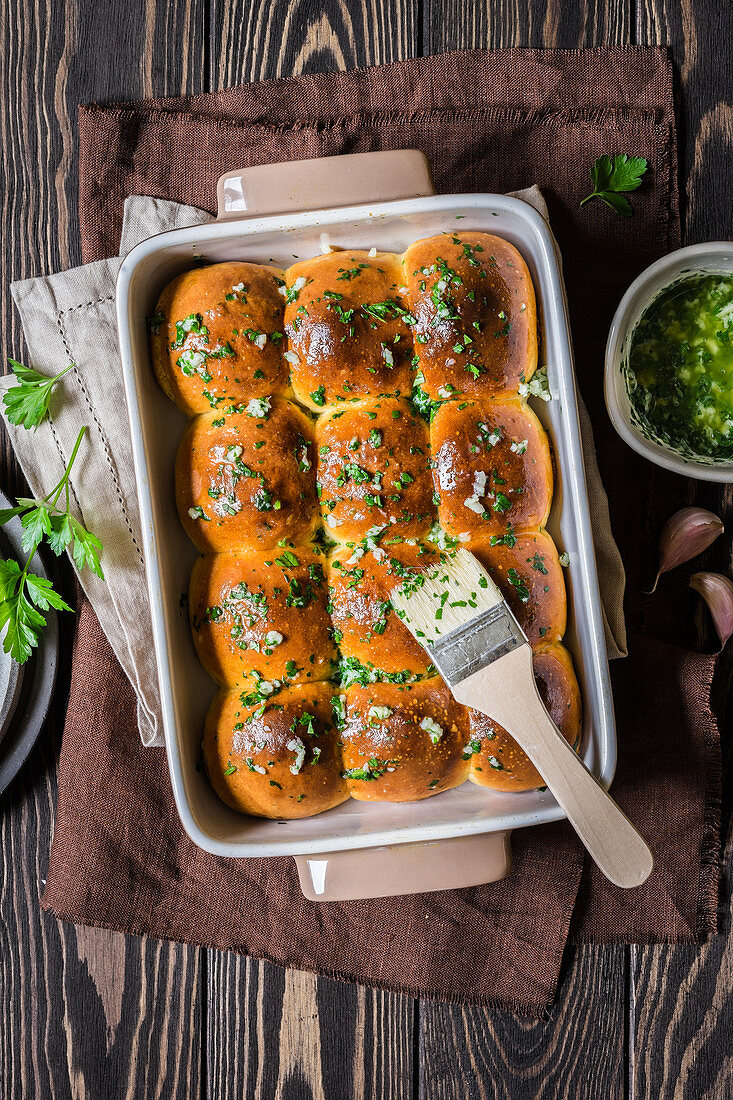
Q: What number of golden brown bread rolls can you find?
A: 12